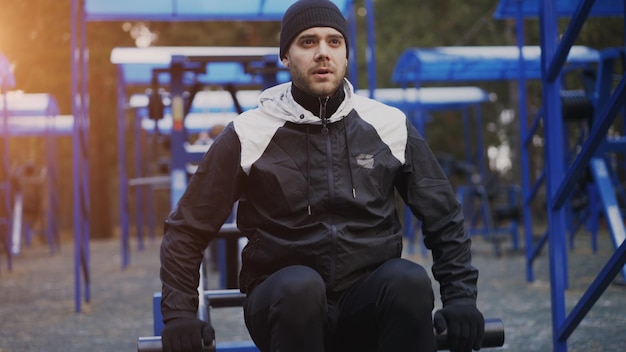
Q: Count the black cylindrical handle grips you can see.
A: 2